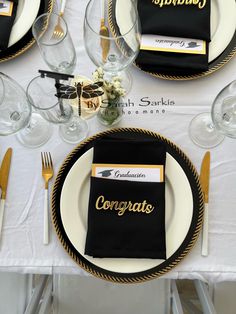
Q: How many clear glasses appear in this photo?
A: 5